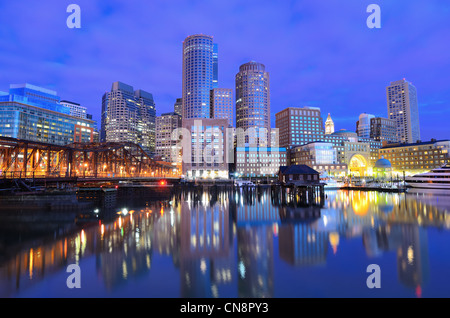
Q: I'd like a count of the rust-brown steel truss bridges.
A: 1